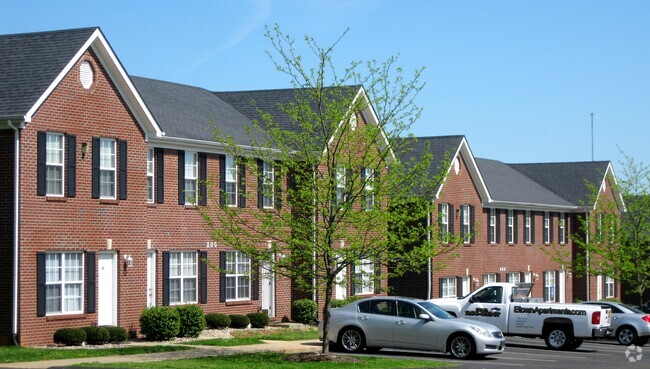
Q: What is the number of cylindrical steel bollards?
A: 0